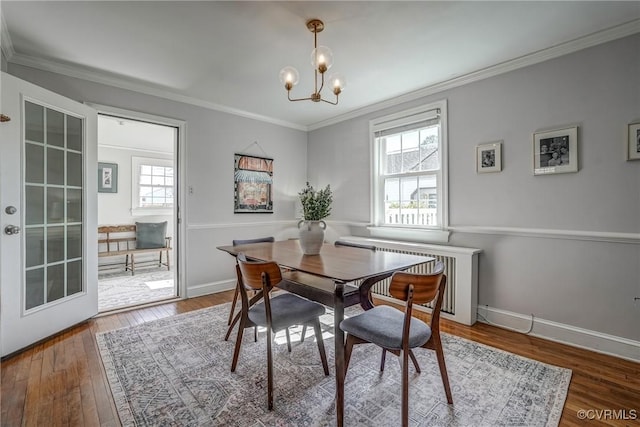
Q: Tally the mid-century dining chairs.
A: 4